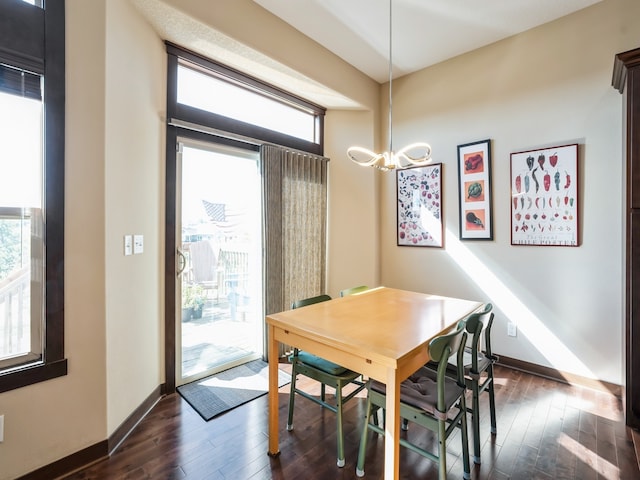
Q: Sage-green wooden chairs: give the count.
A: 4